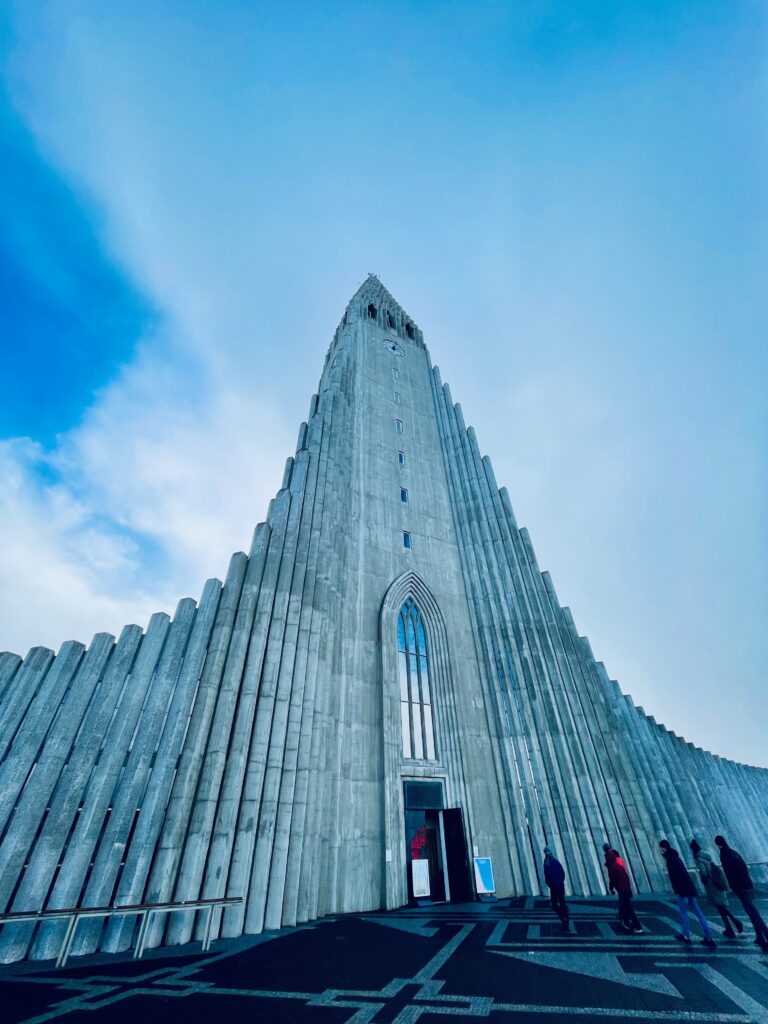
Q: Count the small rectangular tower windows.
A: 6